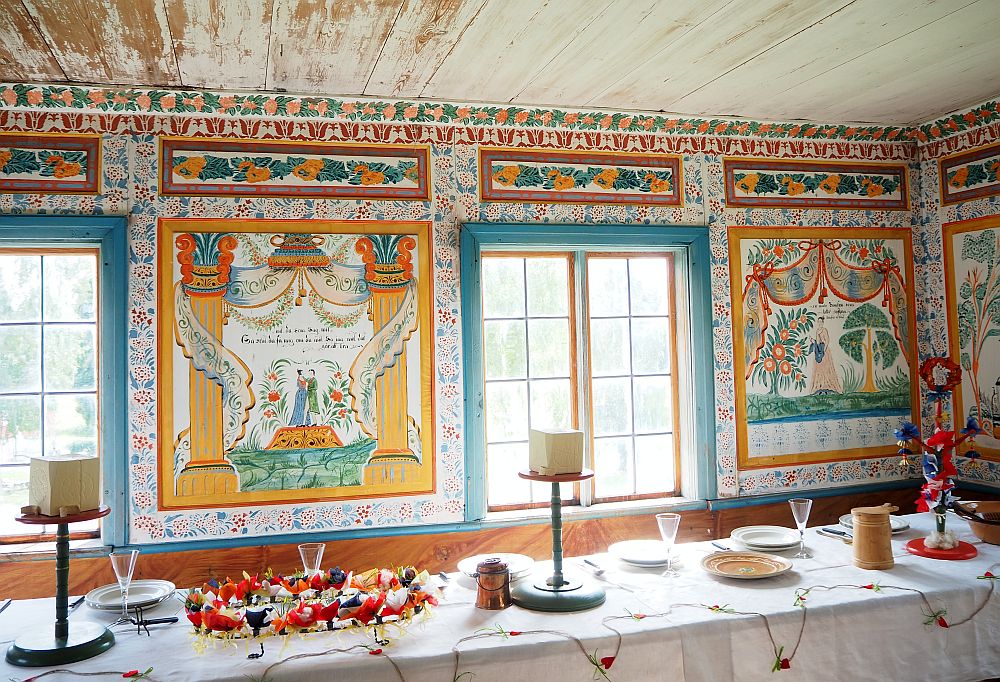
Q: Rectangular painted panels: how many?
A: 8